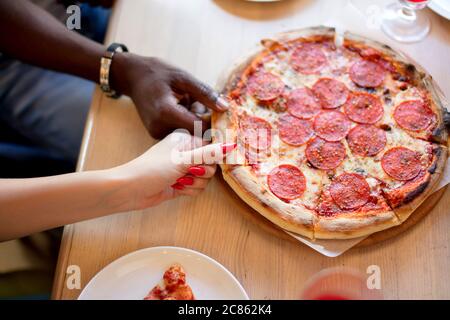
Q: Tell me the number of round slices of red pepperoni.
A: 15